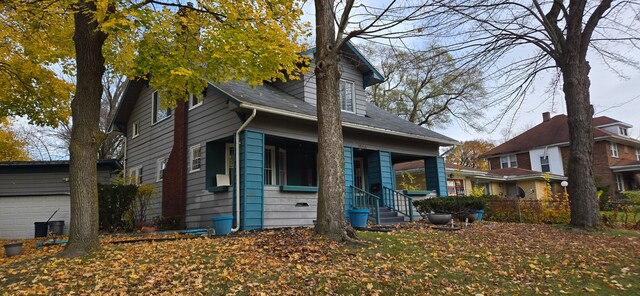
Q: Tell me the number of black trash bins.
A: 2